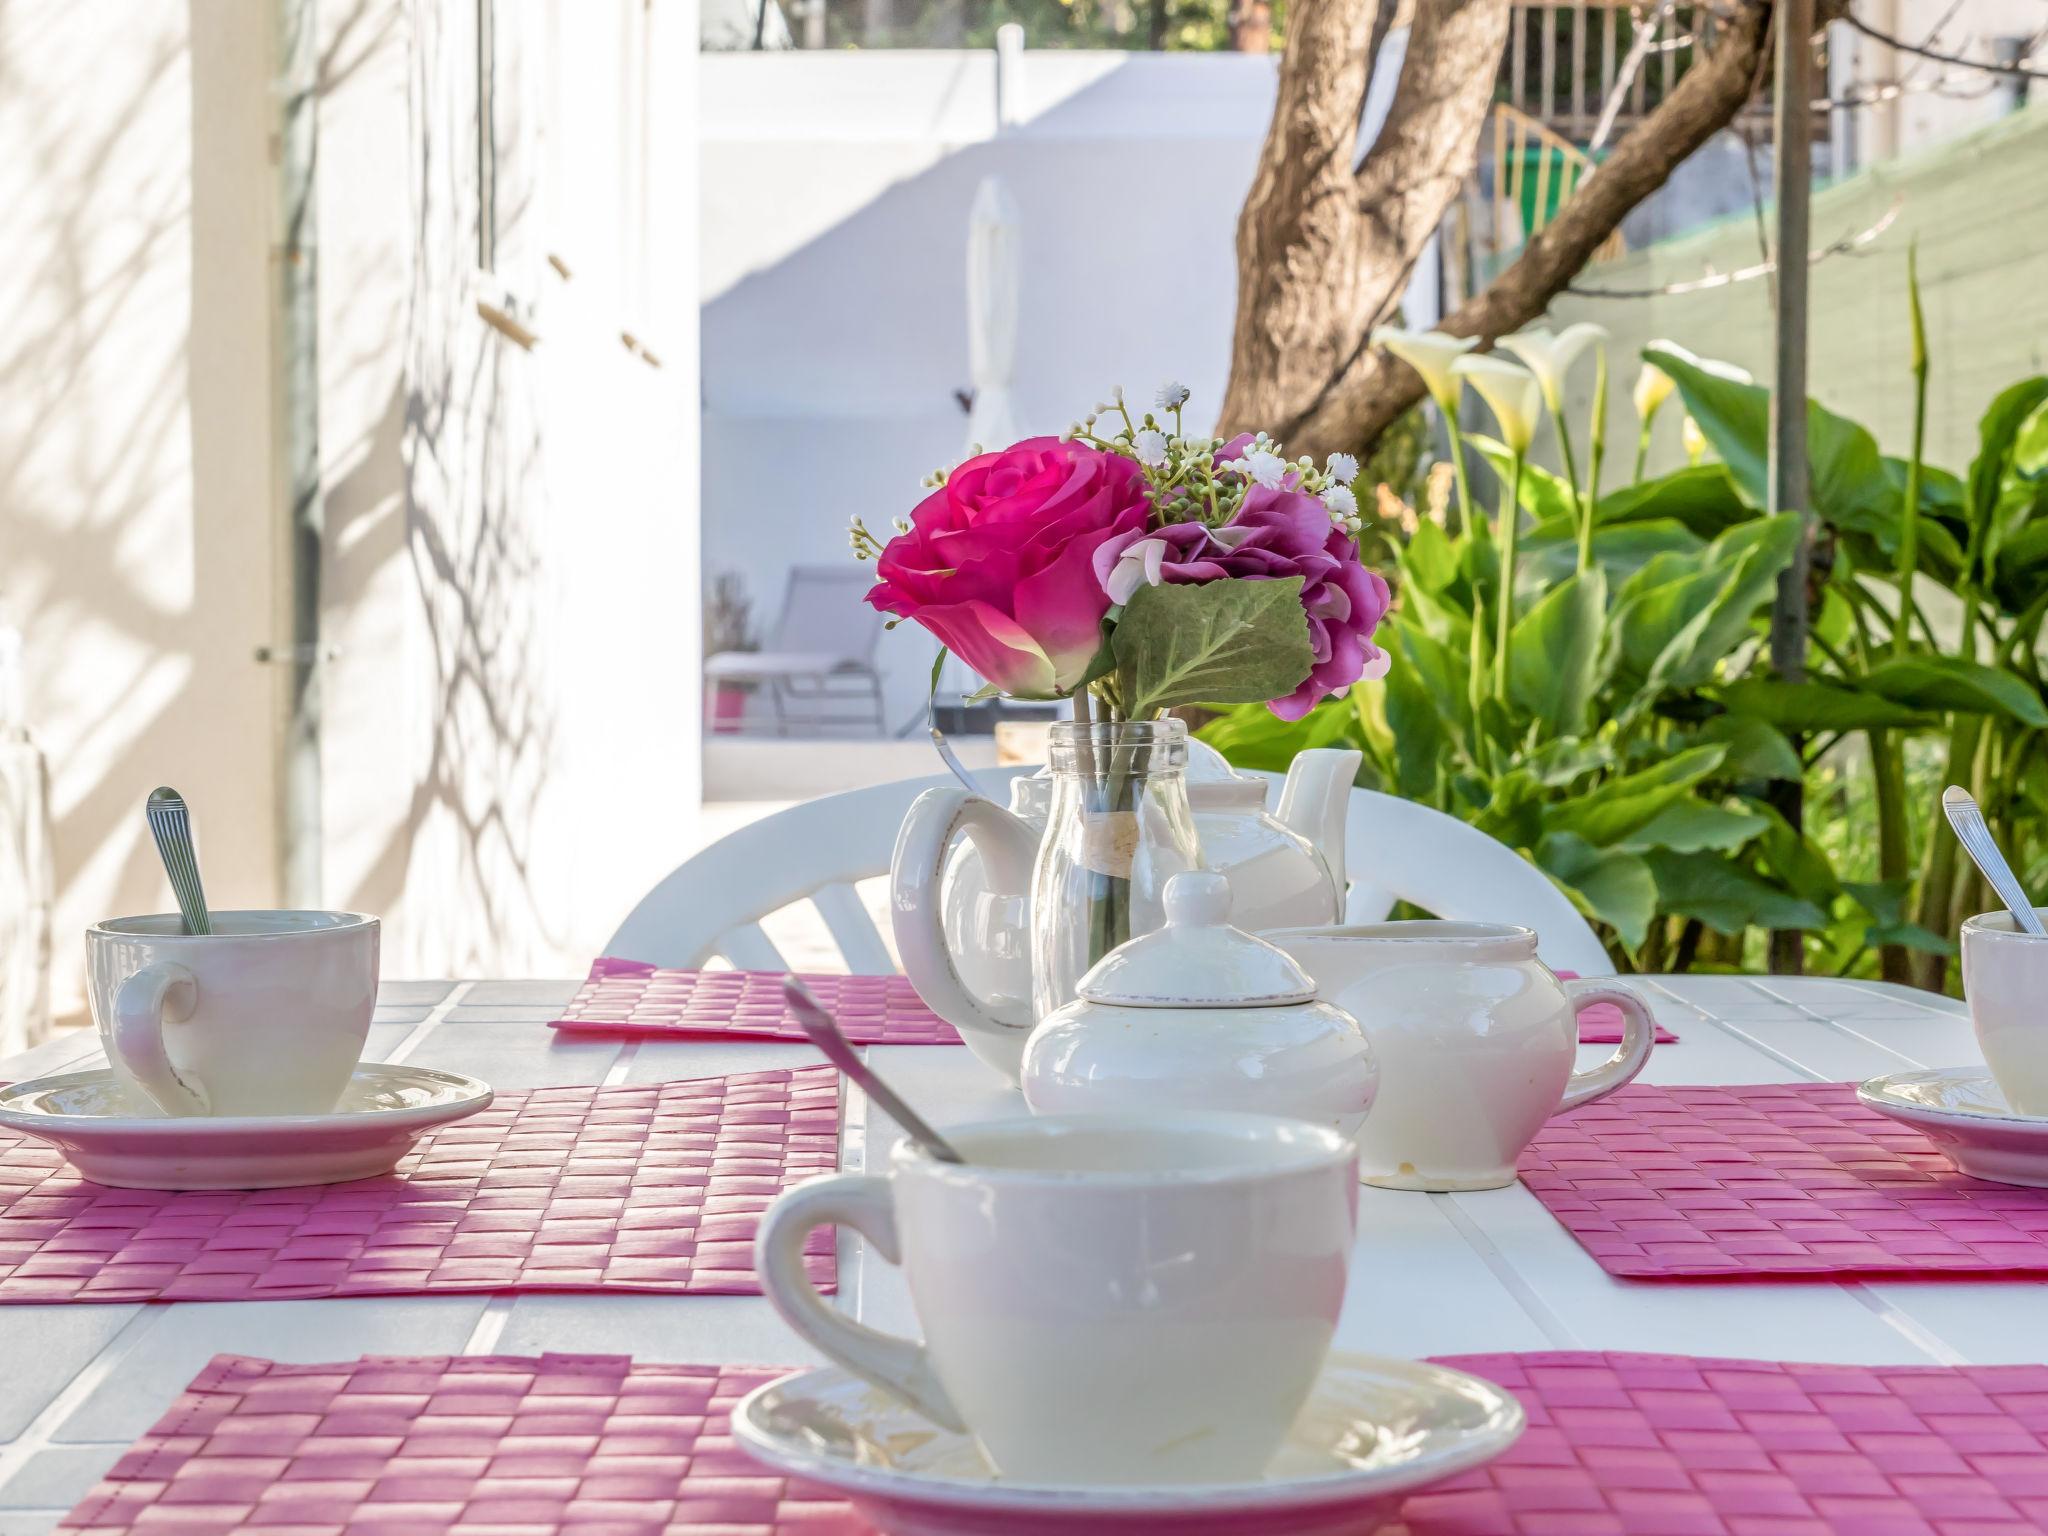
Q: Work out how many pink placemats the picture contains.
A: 4